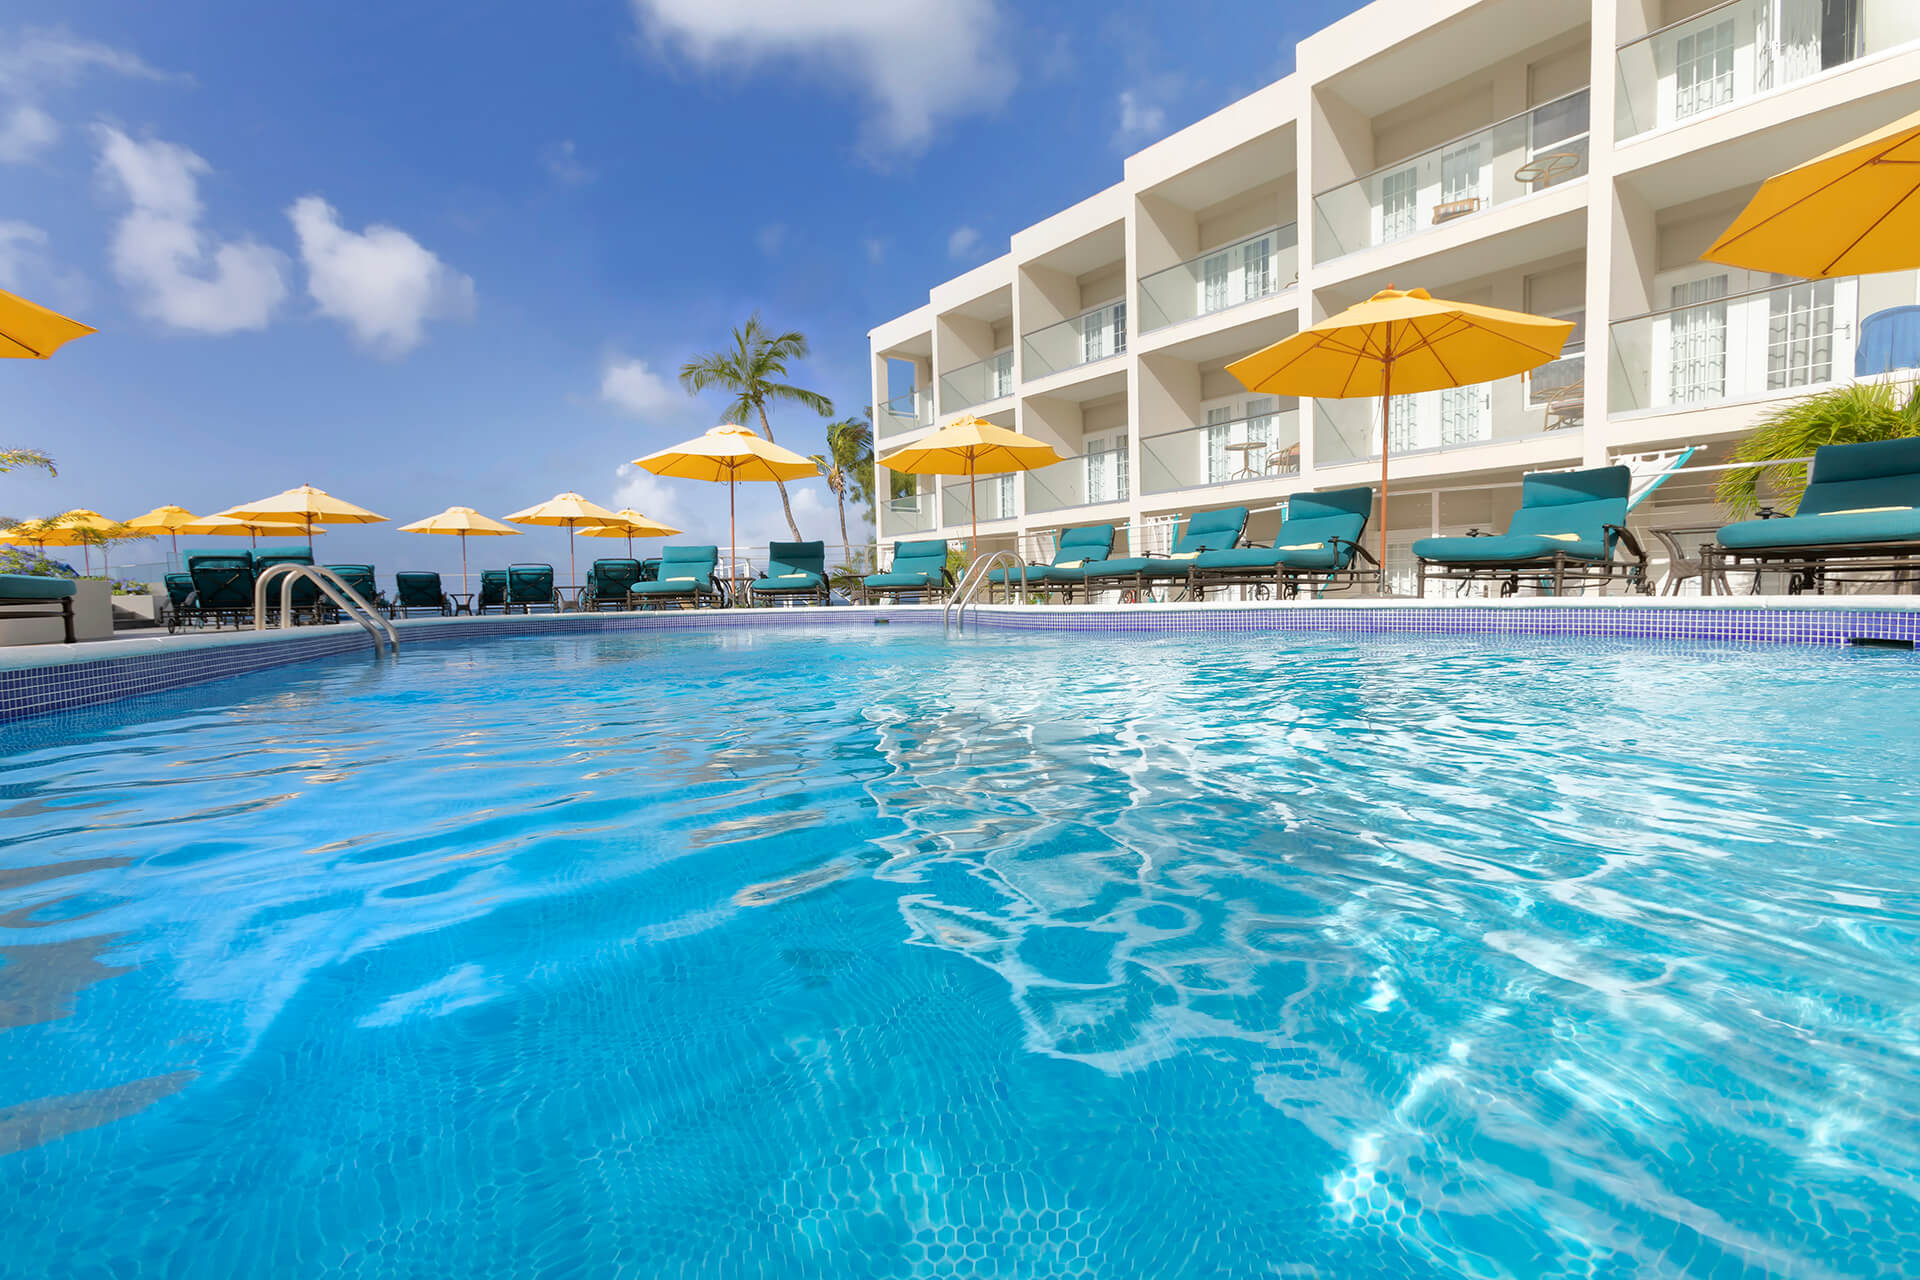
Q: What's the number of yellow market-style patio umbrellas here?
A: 13